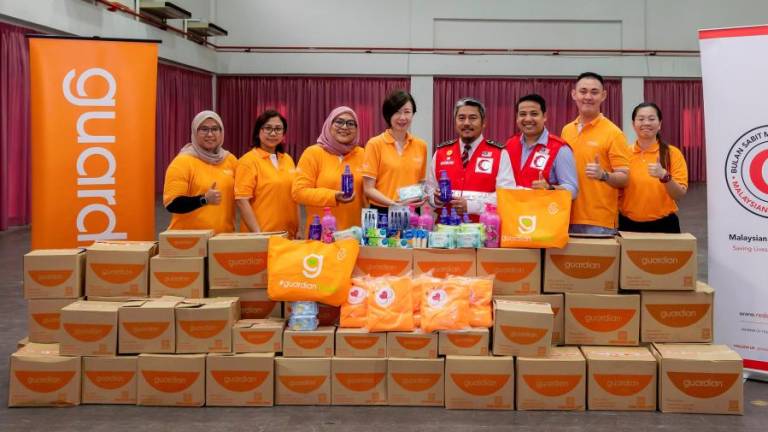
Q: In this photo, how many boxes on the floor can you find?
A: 11